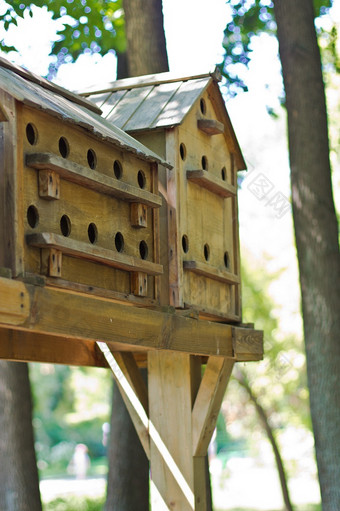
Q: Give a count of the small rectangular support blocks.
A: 4